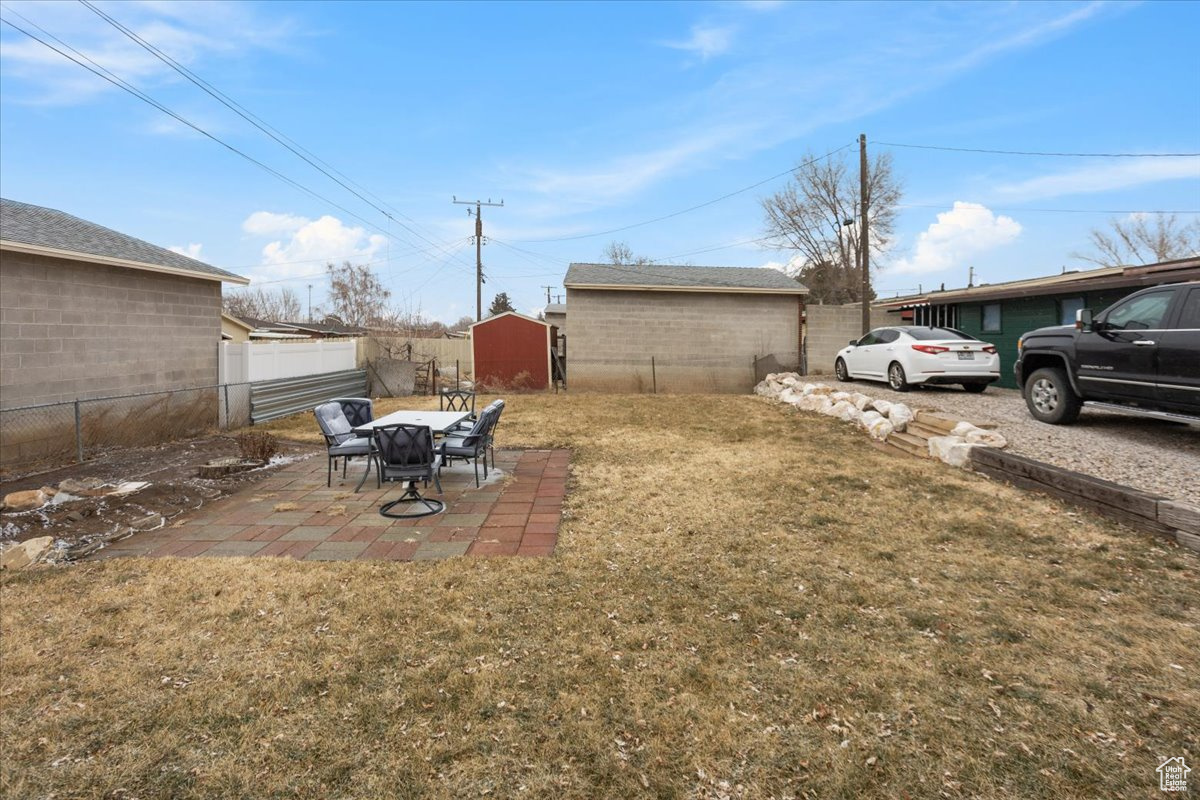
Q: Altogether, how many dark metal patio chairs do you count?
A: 6